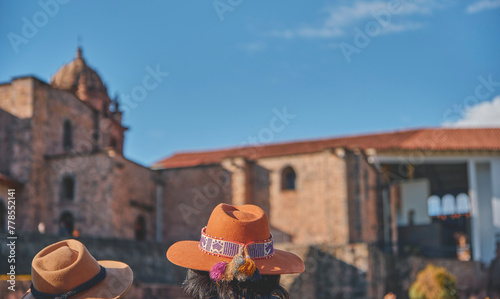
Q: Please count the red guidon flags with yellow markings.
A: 0